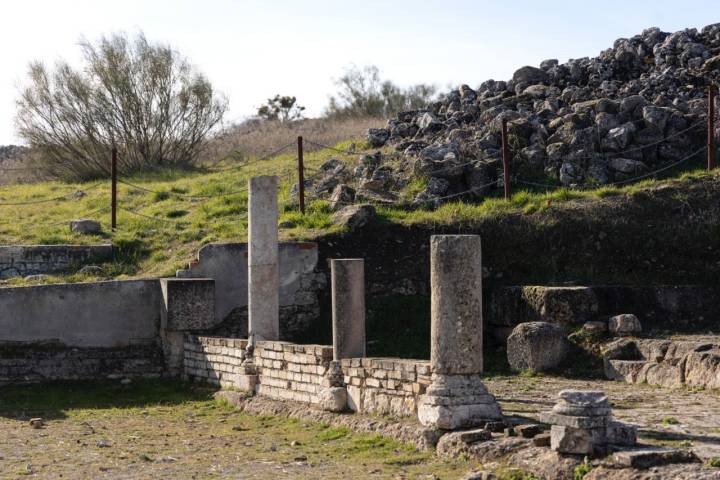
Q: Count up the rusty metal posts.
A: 4